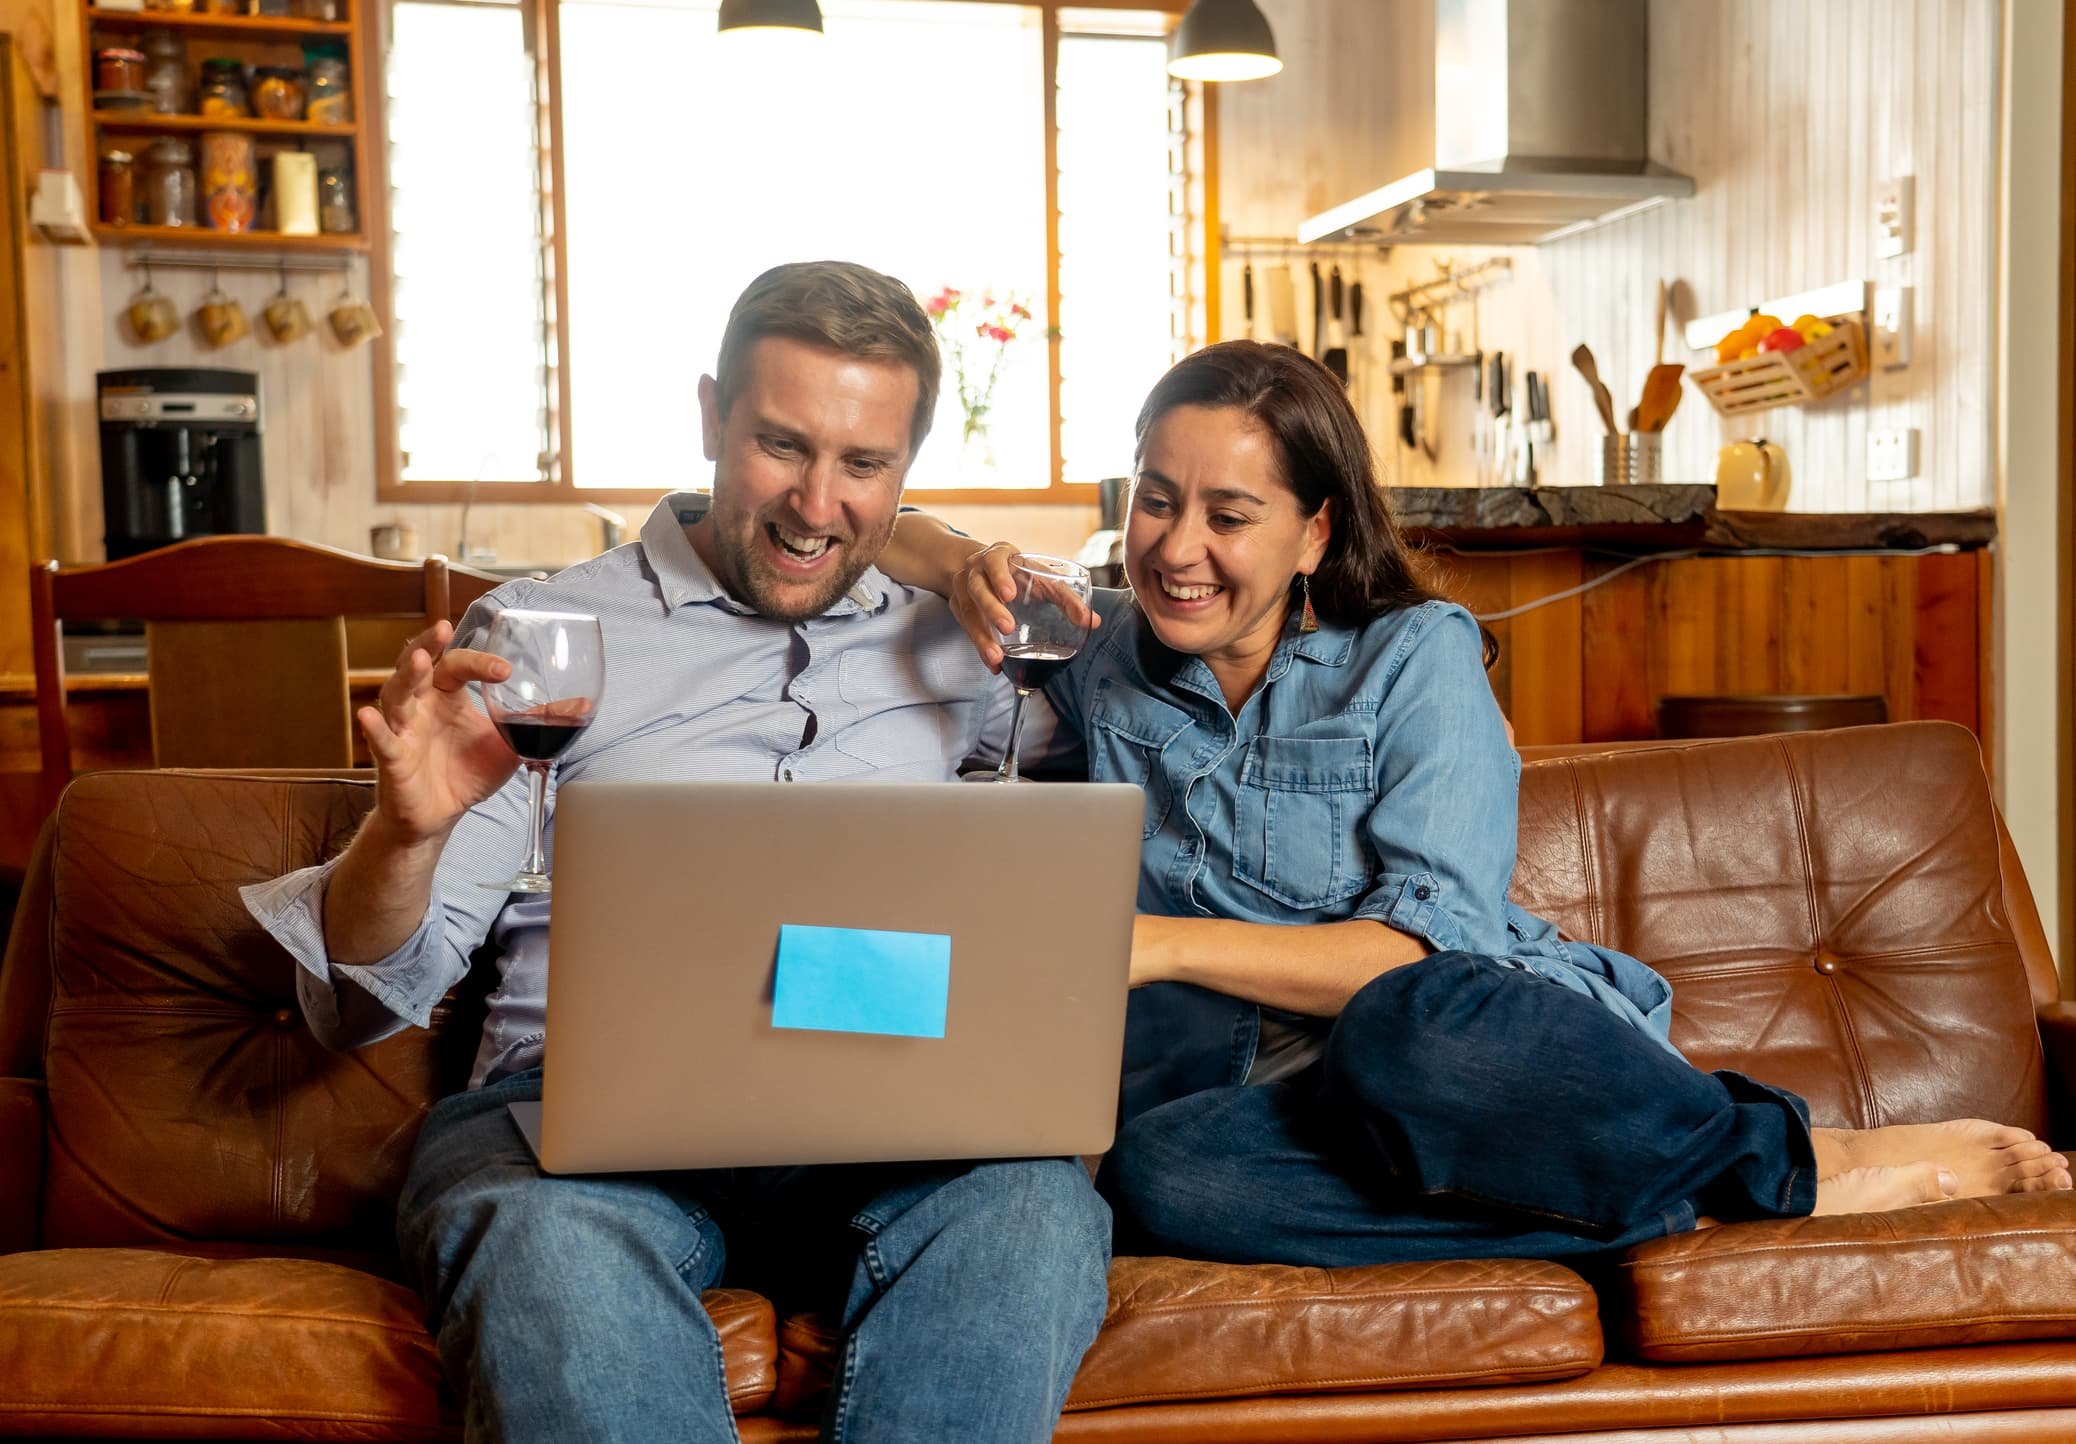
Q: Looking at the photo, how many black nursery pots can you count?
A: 0